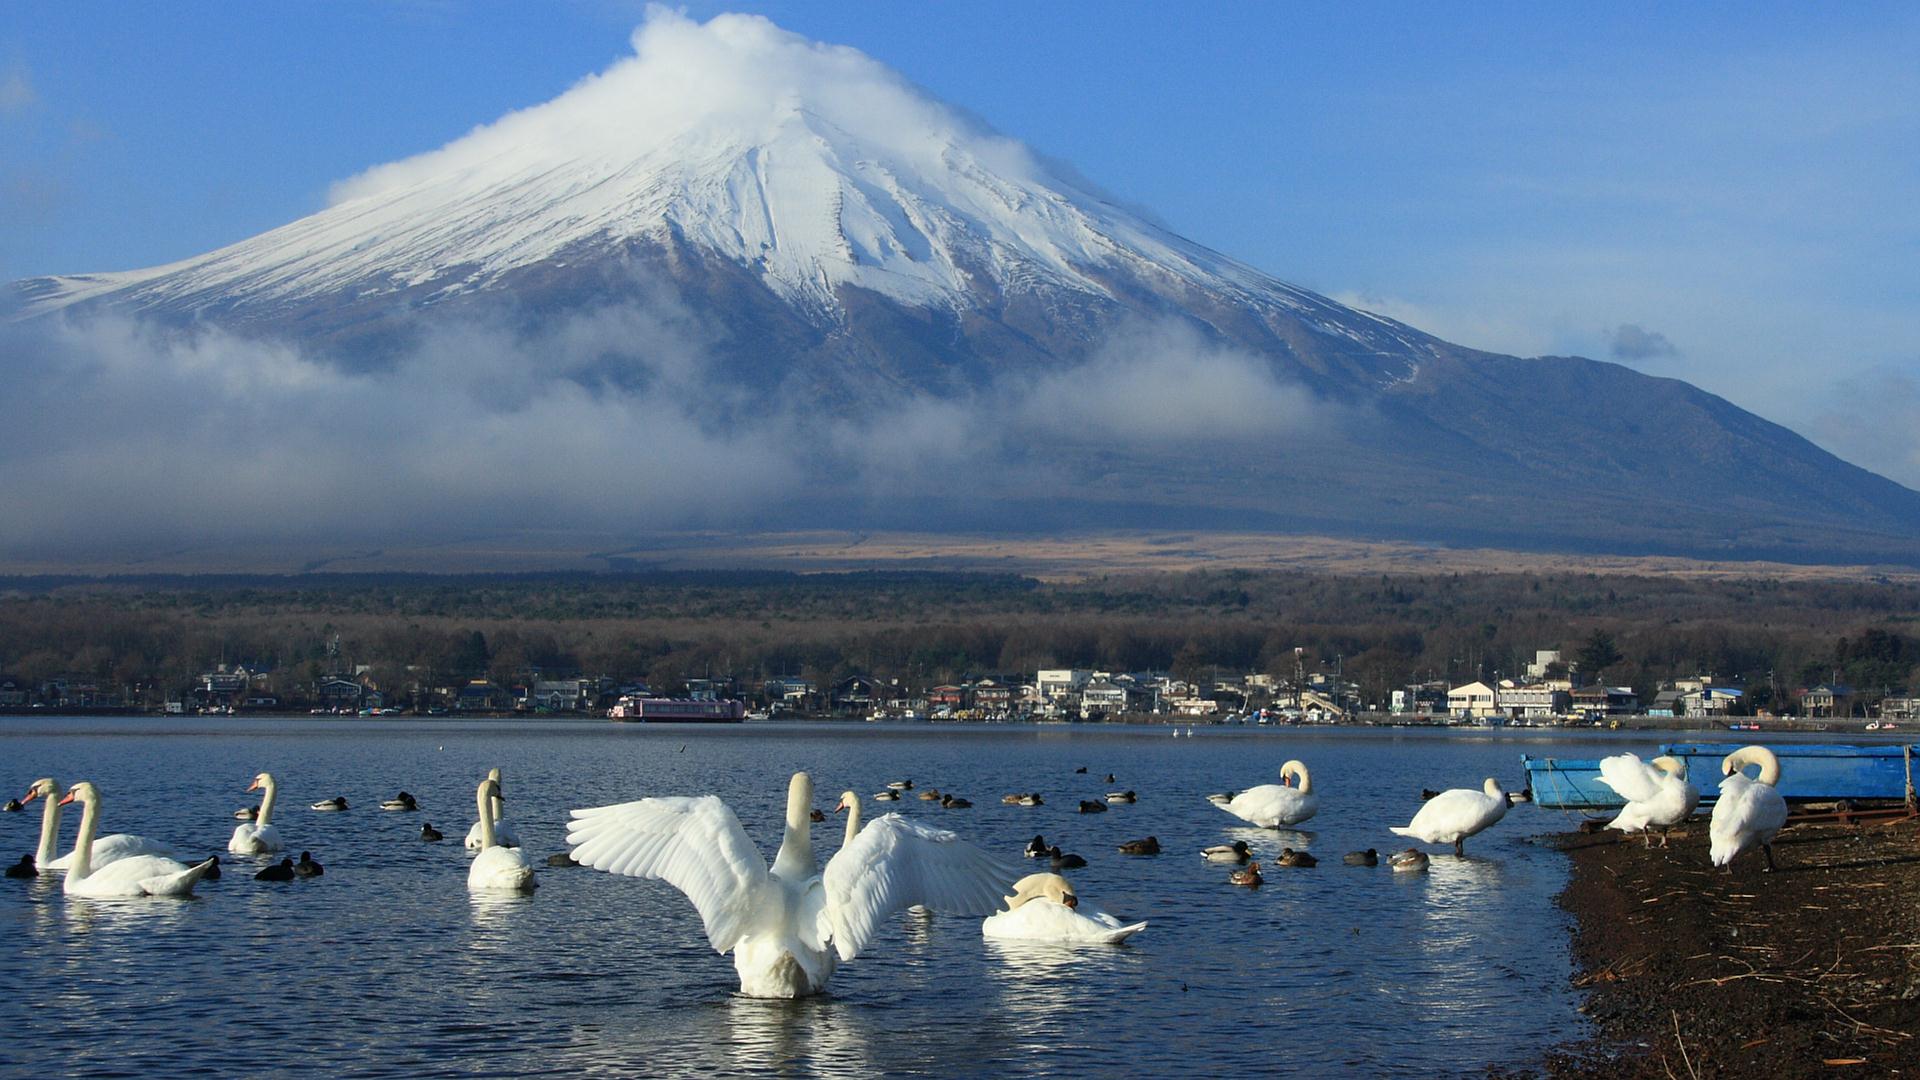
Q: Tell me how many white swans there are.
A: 12